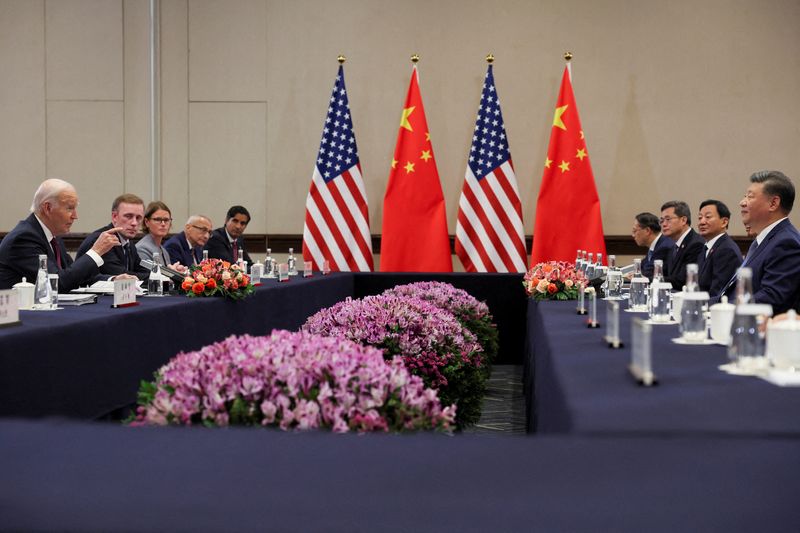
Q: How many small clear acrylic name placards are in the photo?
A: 10